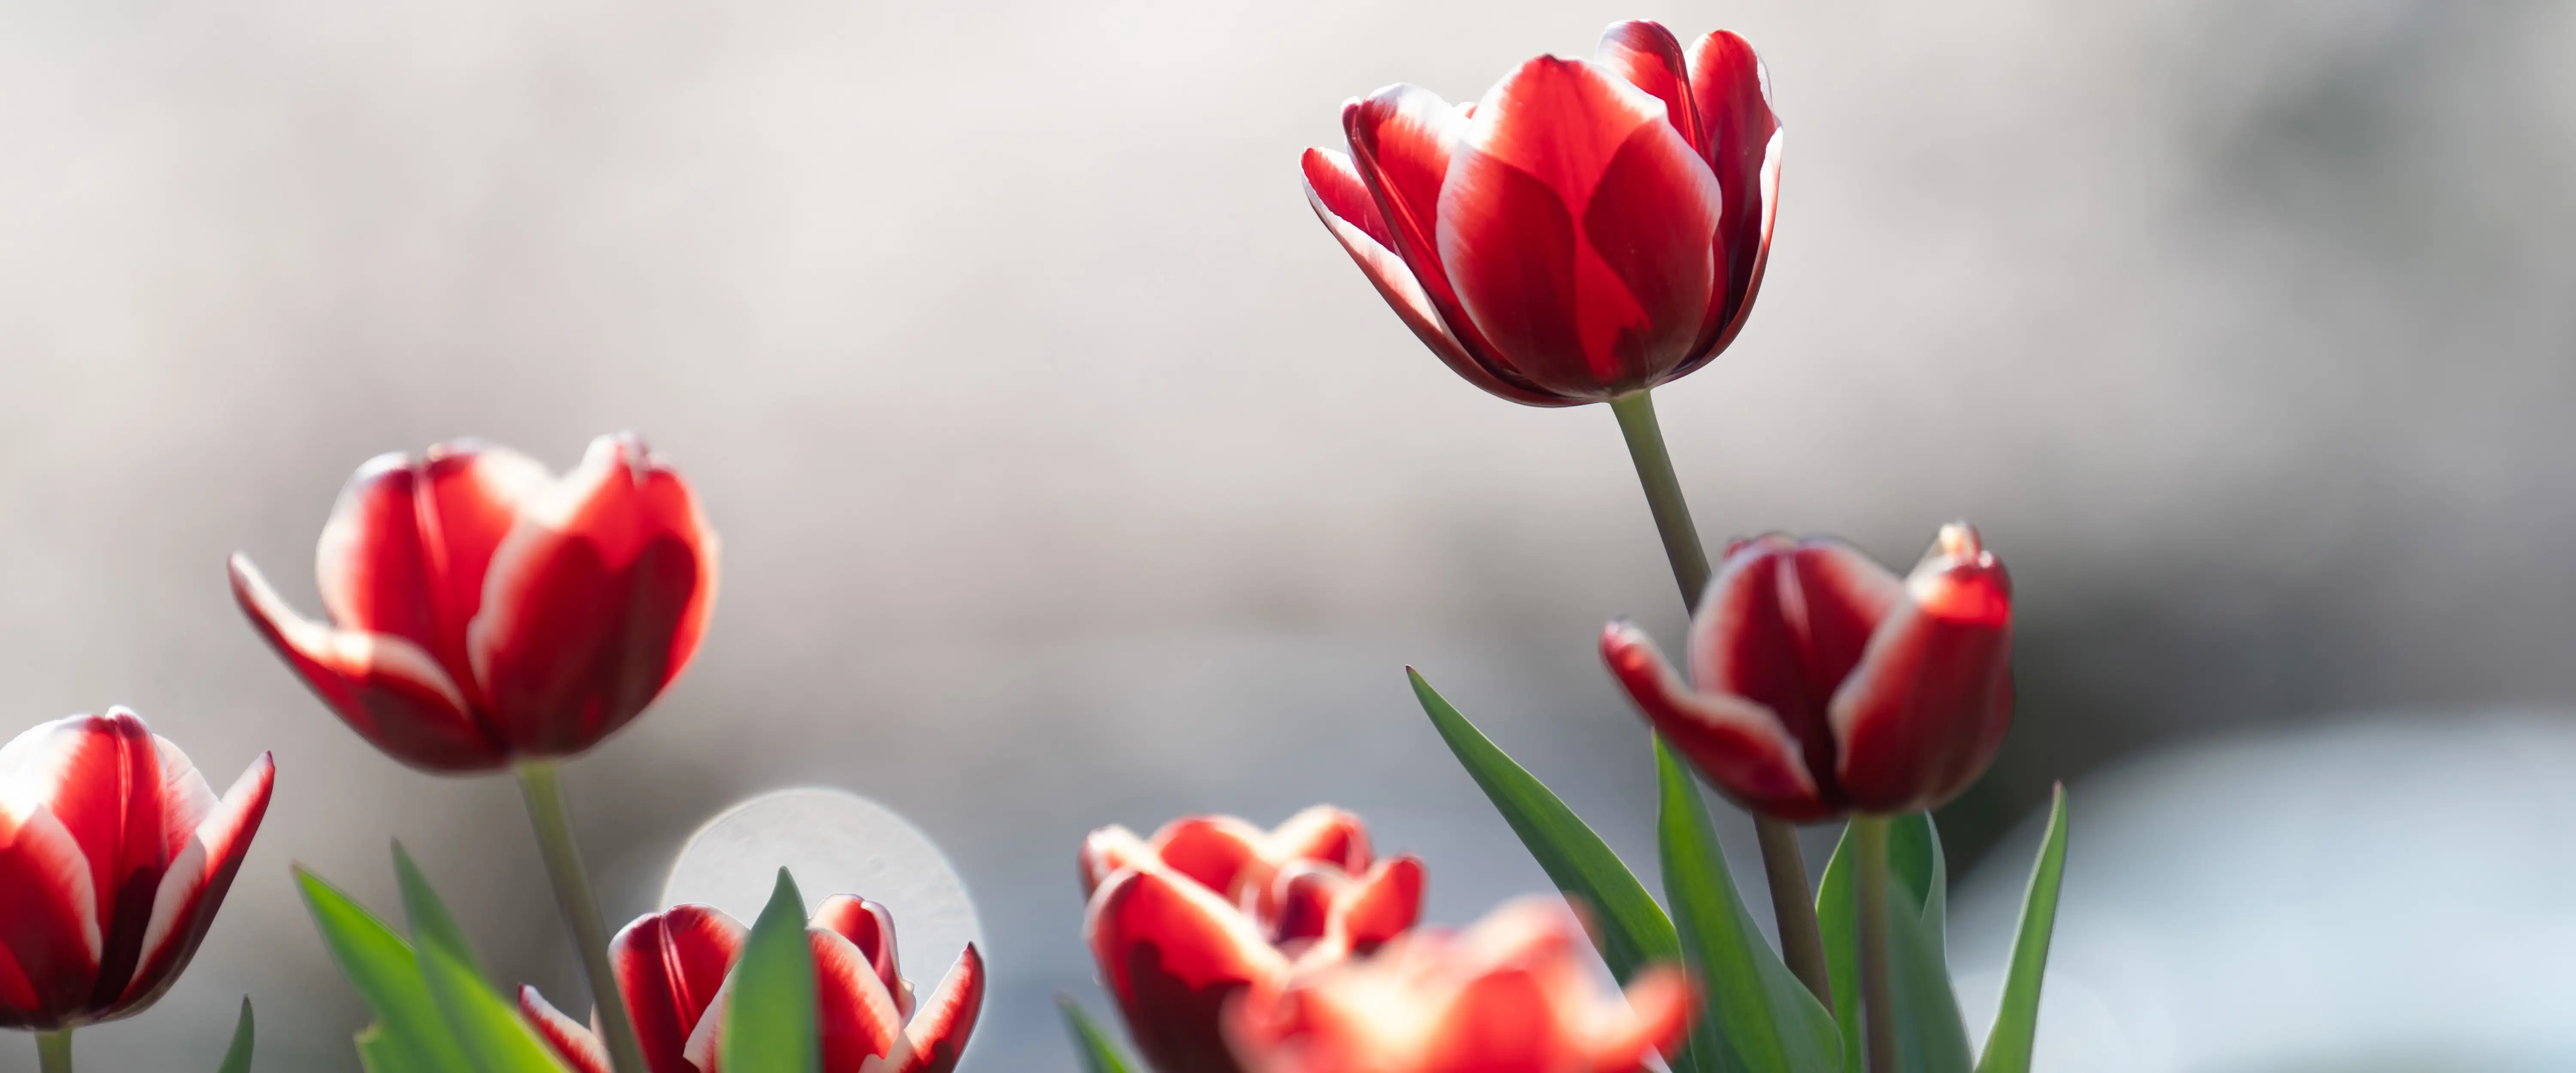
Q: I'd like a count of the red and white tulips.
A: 7